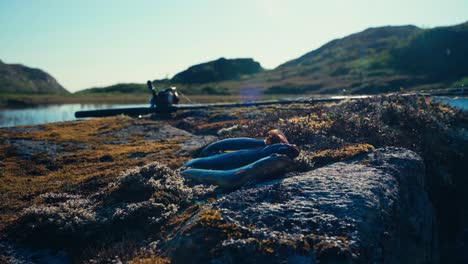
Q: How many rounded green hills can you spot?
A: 3